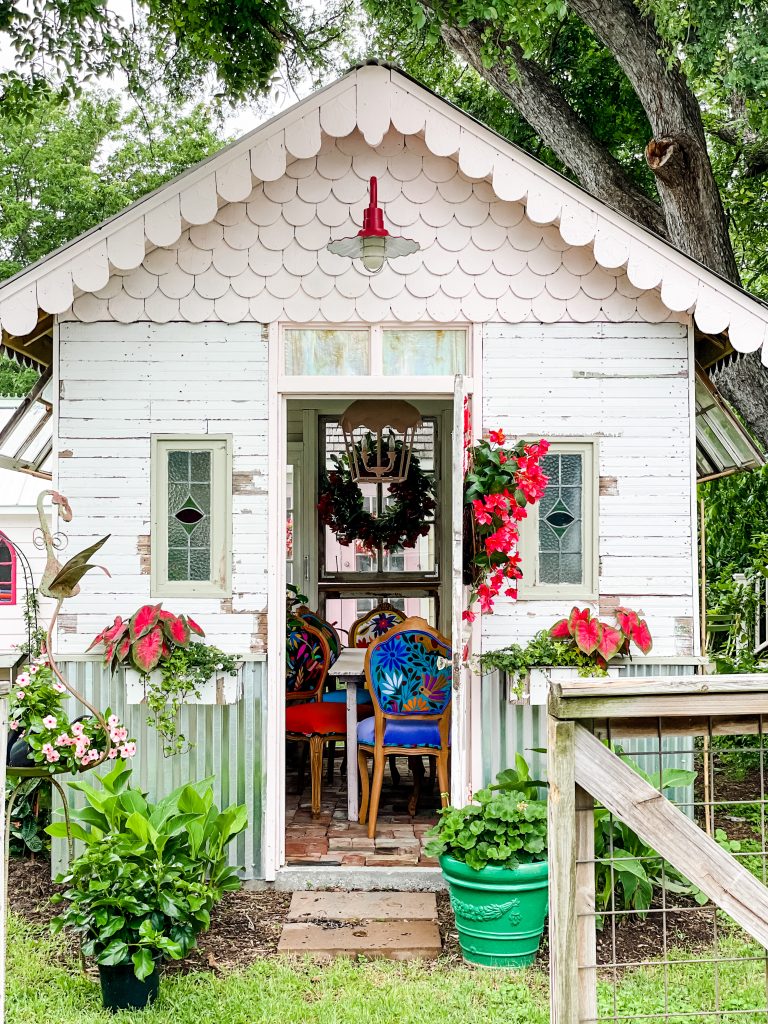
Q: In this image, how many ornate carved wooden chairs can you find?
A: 4